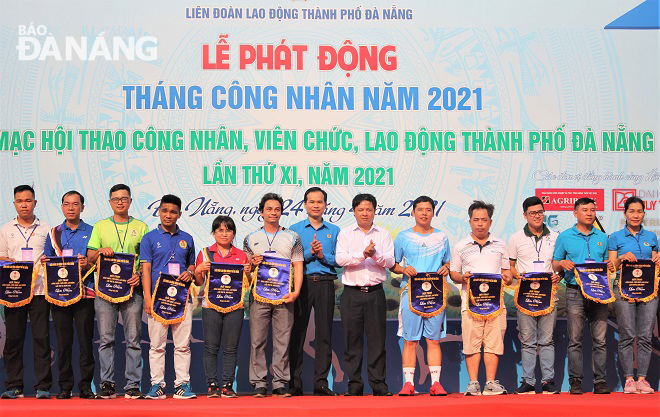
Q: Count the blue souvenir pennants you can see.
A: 11